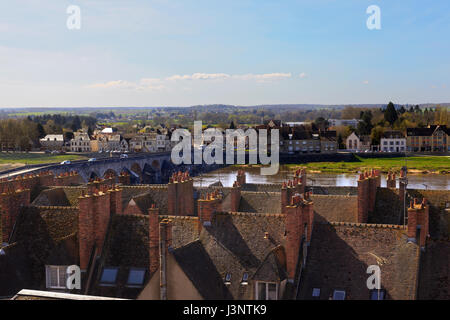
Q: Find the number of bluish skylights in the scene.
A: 7